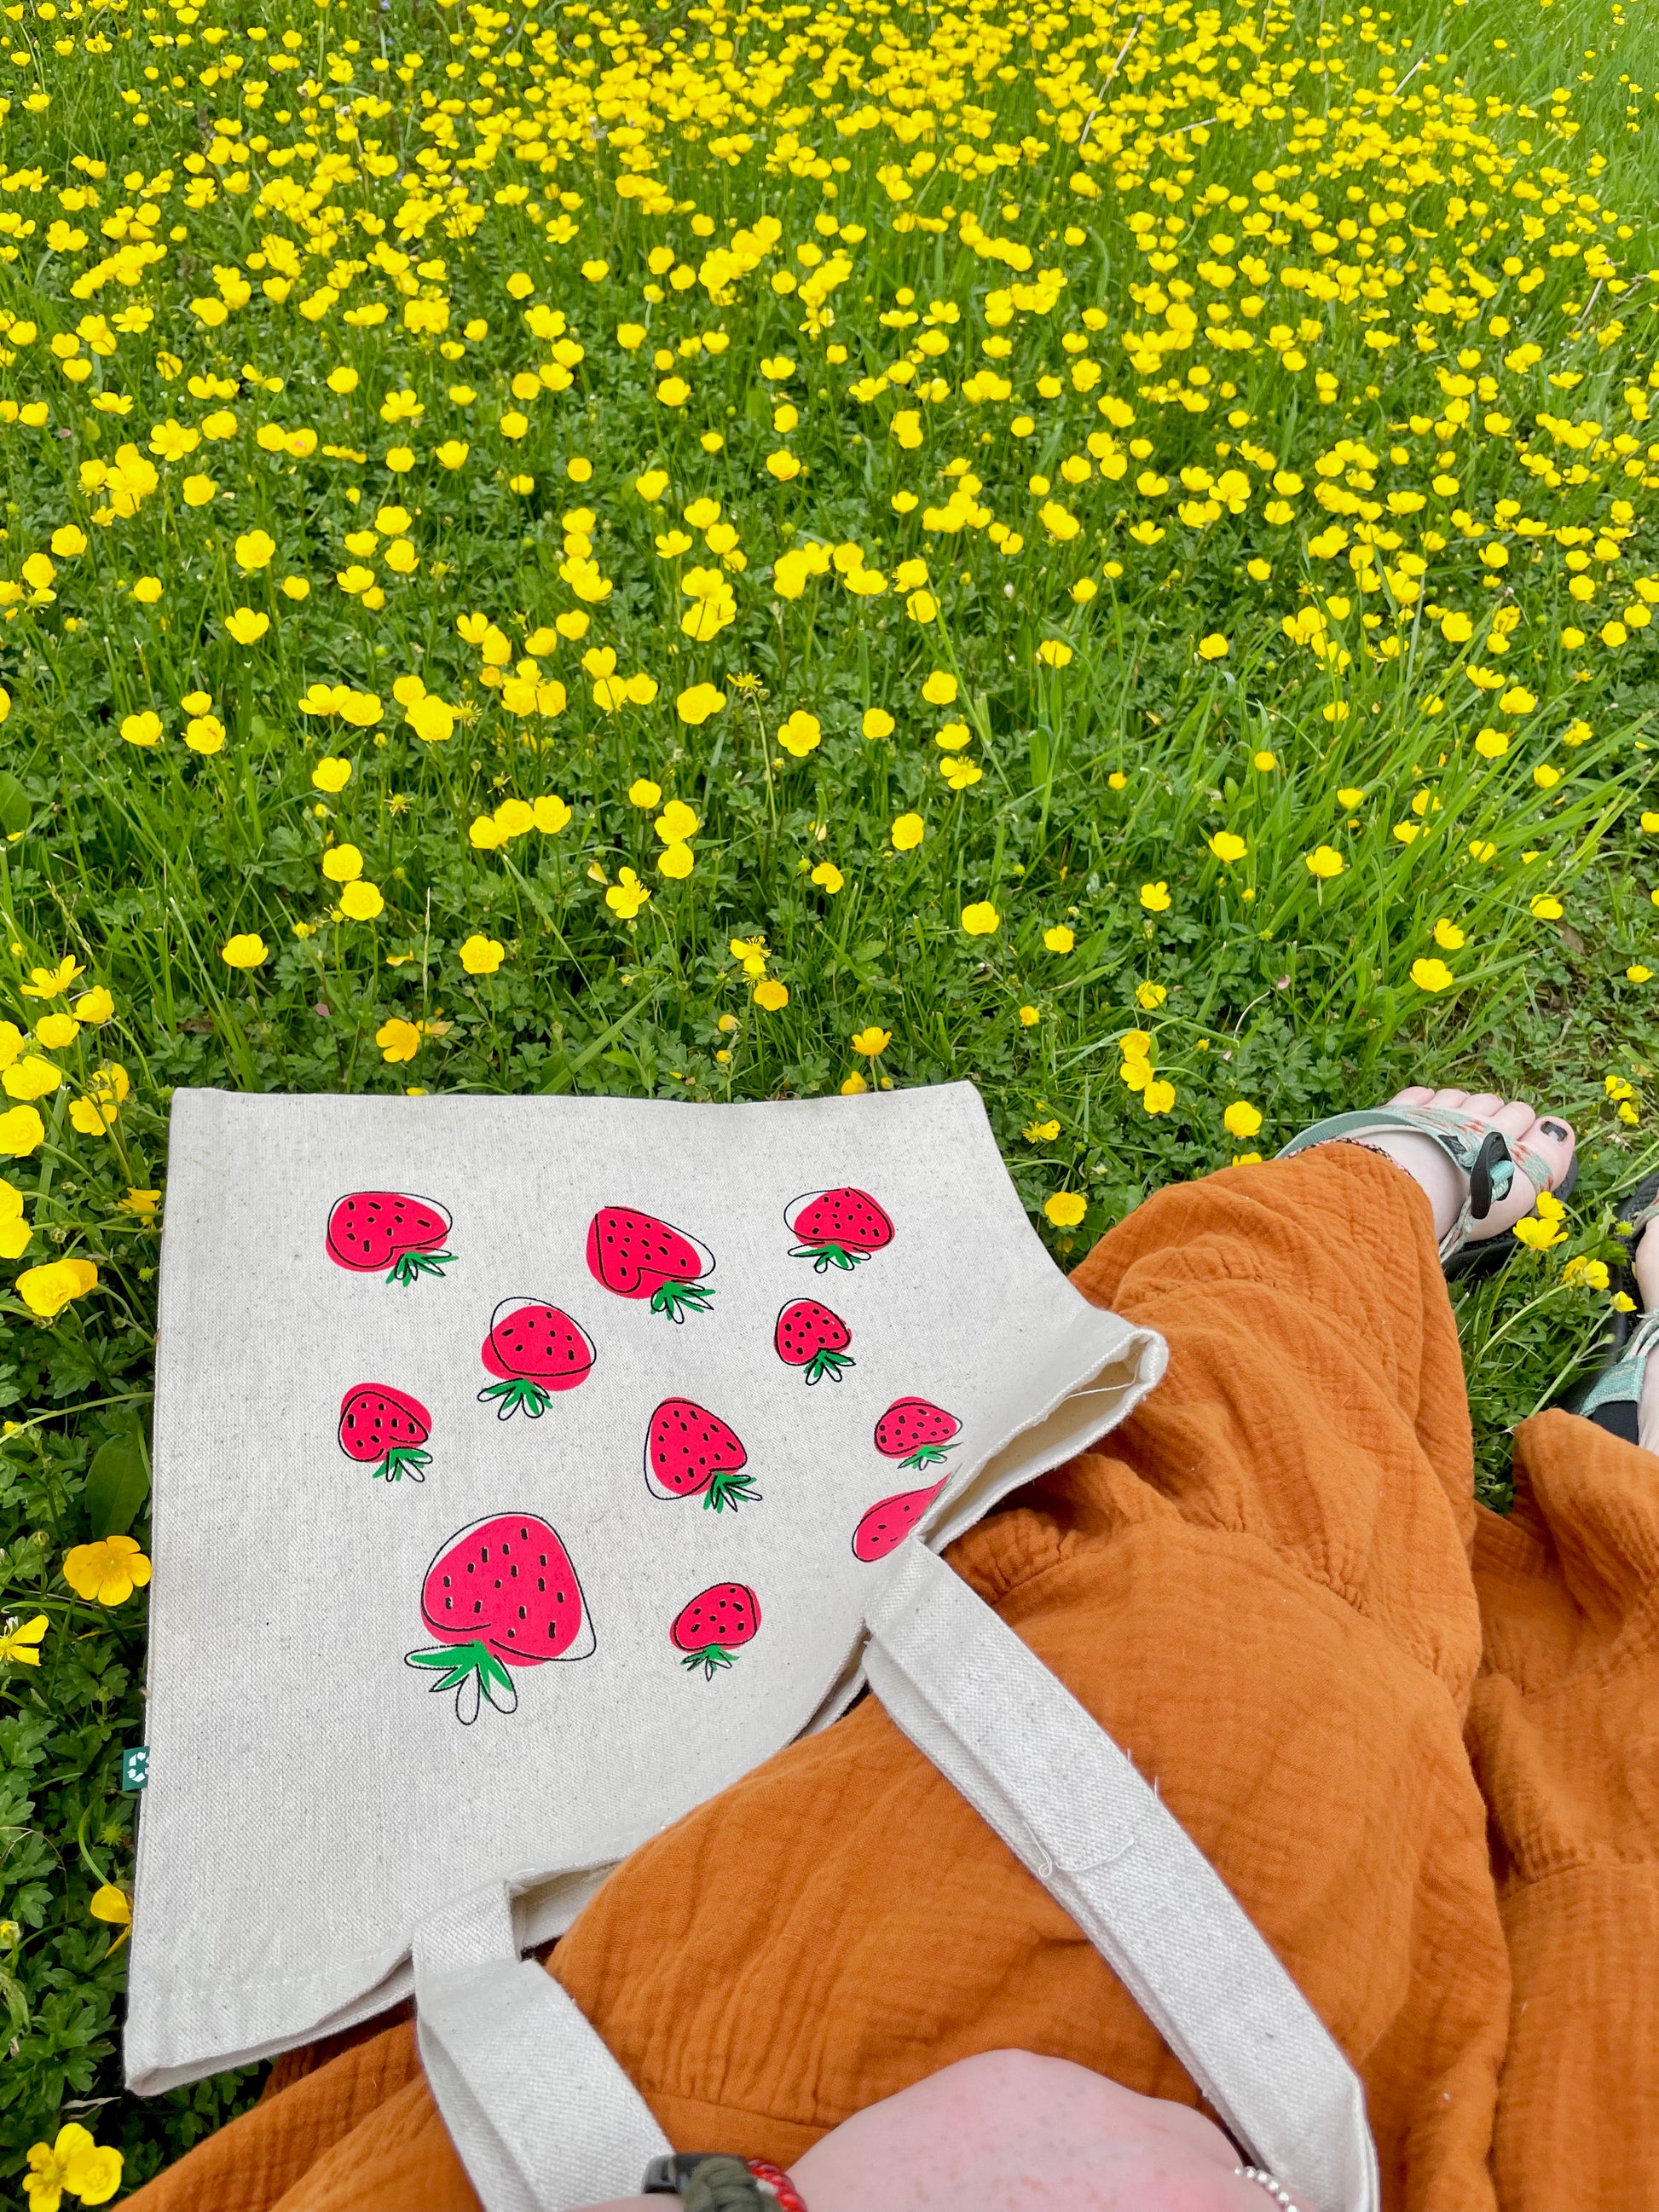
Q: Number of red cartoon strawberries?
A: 11